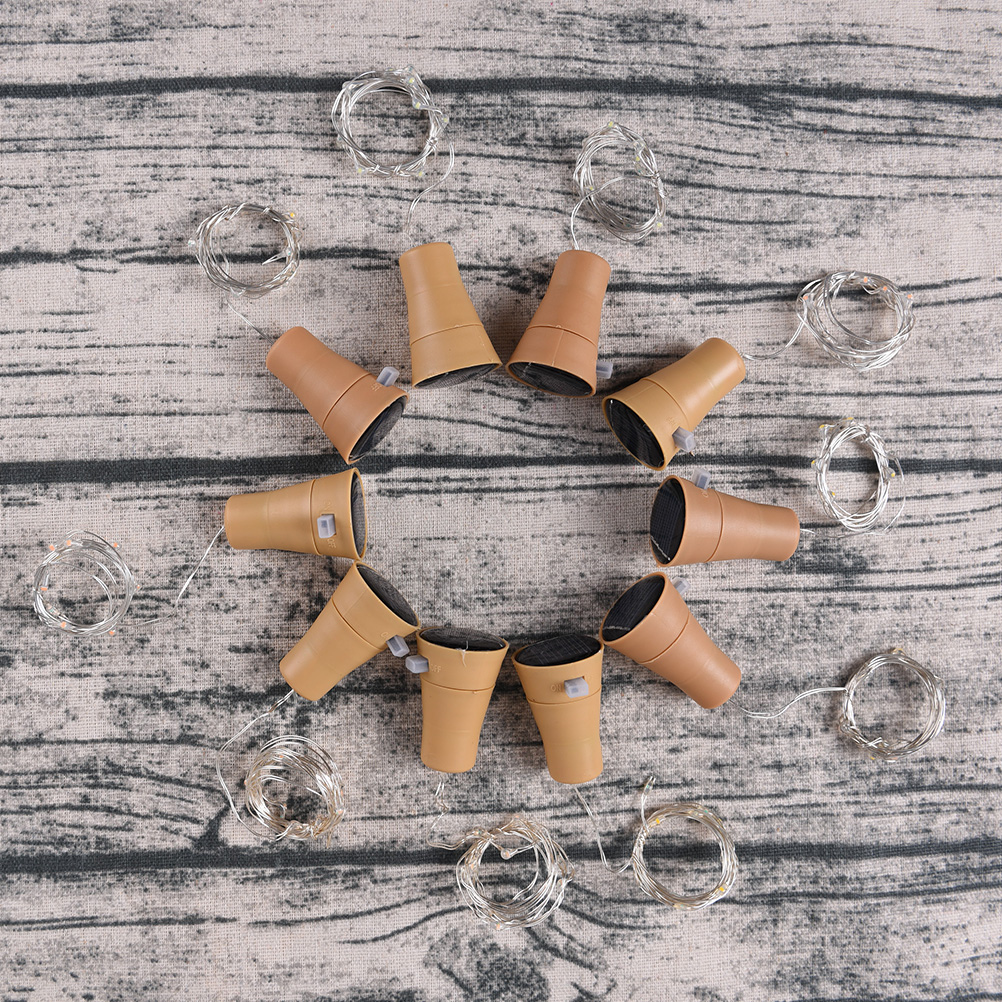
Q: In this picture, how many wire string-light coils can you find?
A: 10